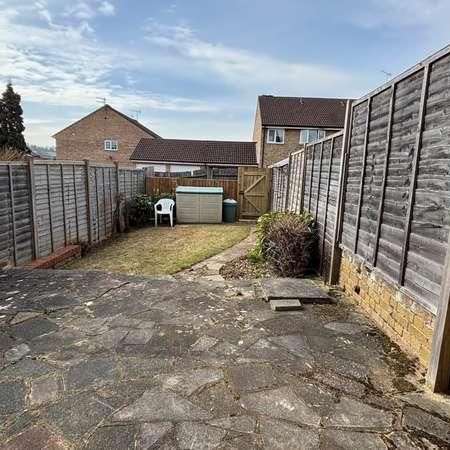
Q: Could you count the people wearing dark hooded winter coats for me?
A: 0